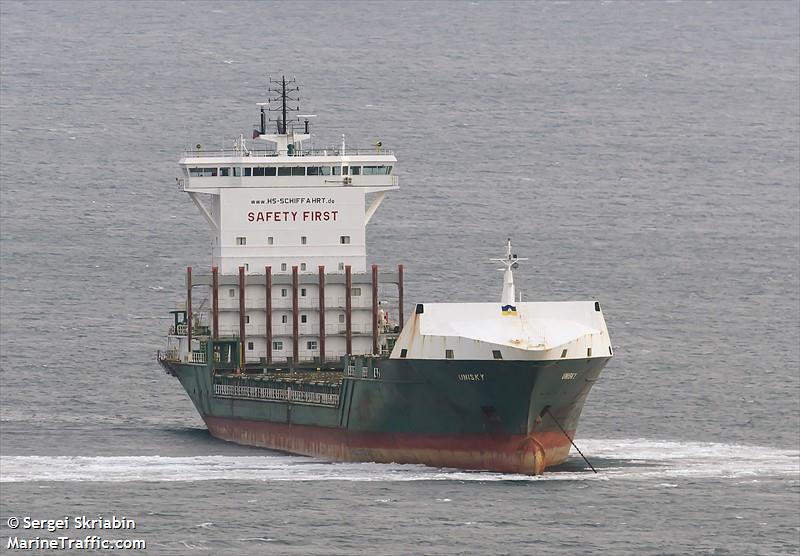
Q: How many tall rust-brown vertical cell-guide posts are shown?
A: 9